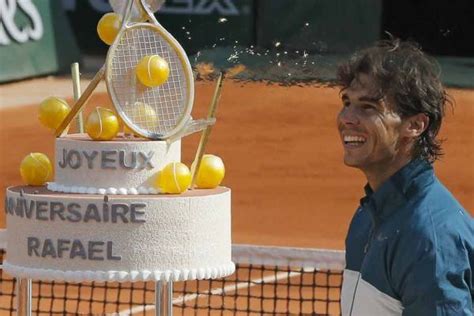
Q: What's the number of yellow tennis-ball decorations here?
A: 8